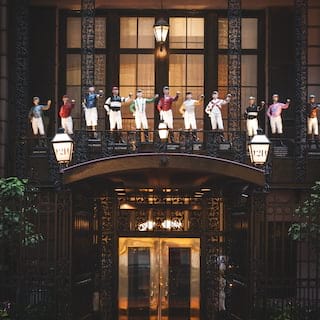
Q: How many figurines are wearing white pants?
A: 11